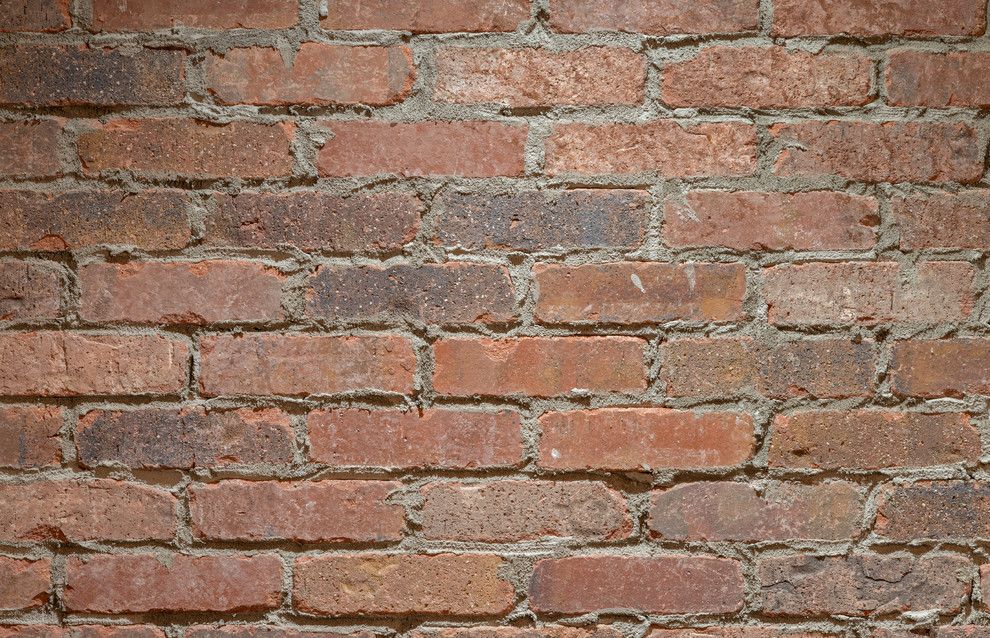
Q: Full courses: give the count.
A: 8